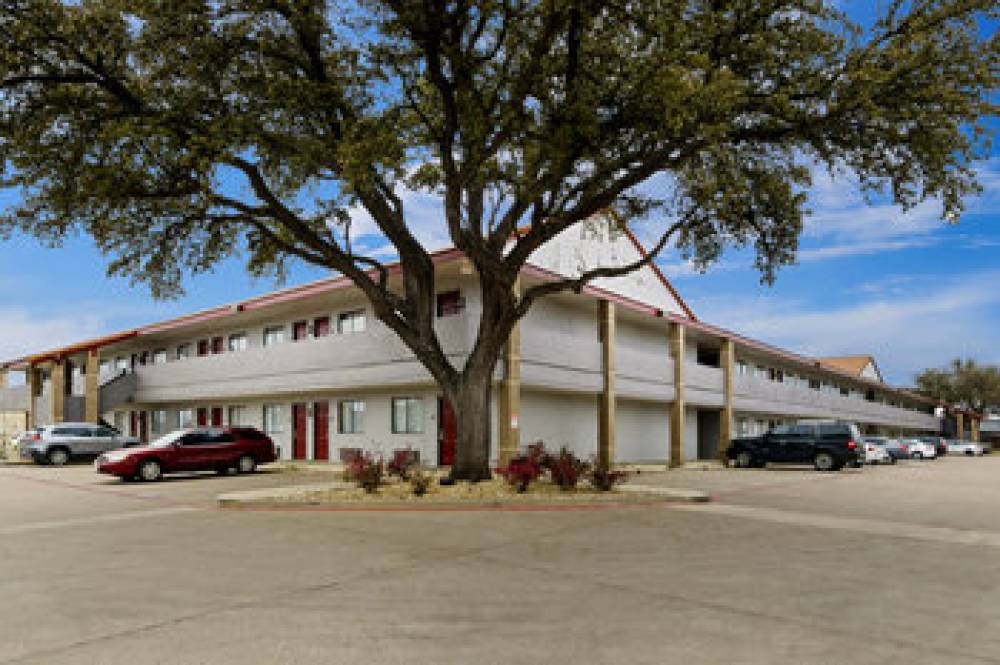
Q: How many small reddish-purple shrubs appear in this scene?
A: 5